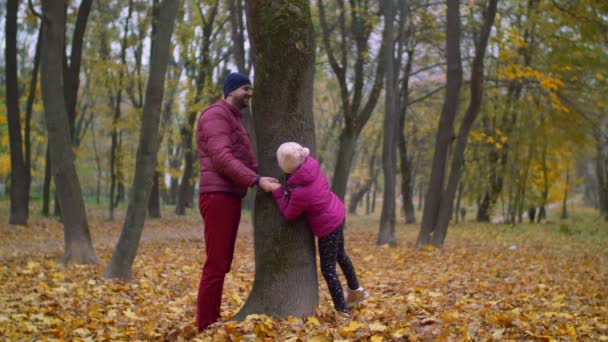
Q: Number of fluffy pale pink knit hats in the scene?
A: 1